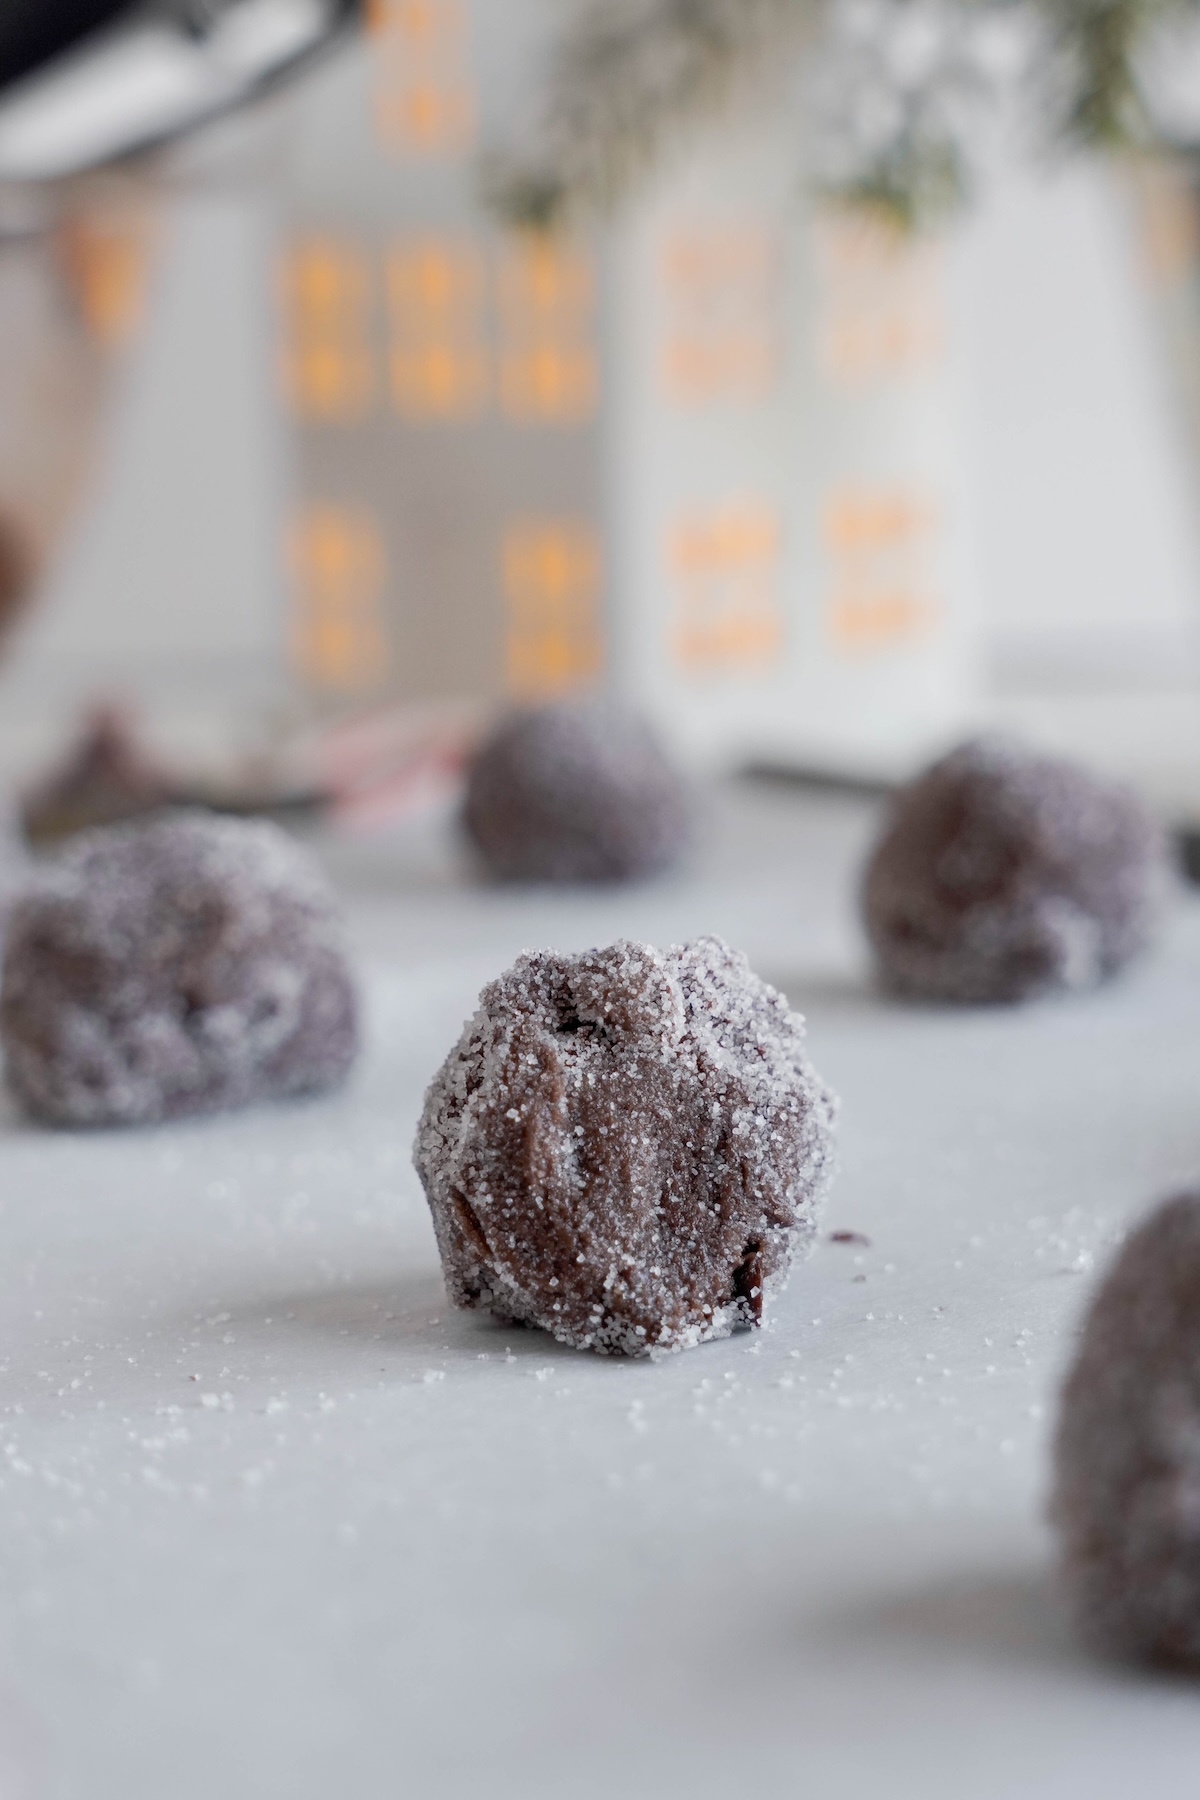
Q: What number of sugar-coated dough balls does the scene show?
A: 5